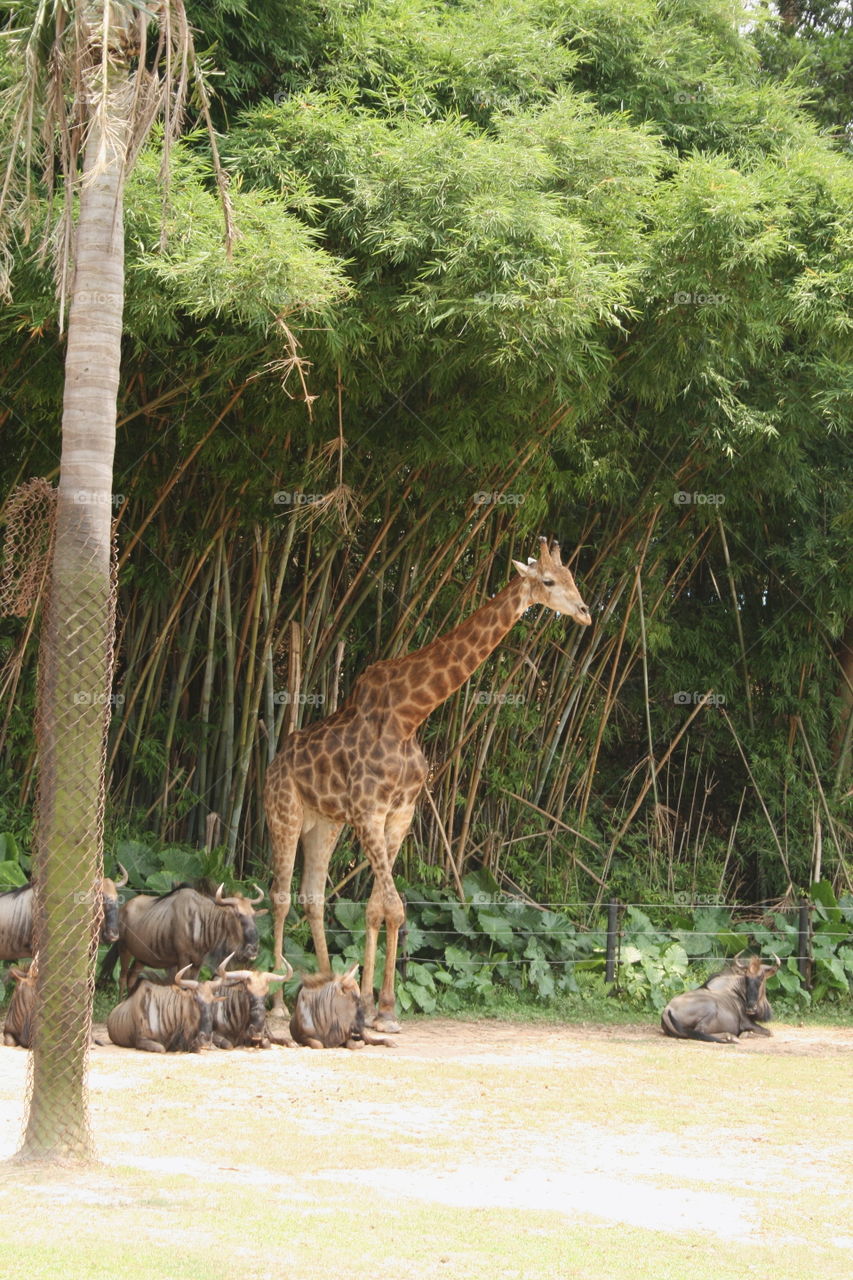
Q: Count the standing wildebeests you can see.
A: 2